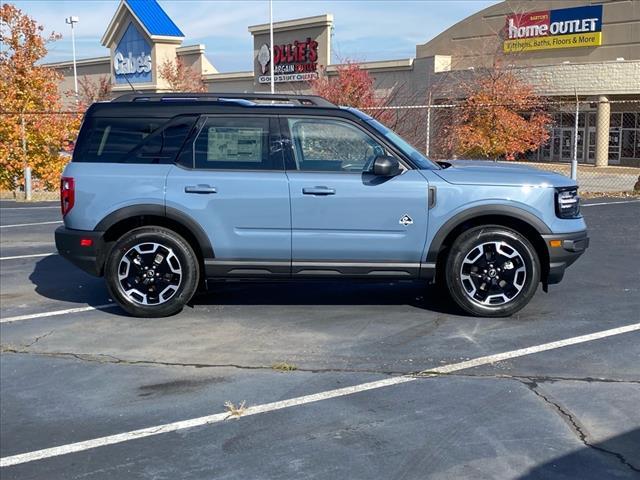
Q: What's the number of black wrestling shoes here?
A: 0